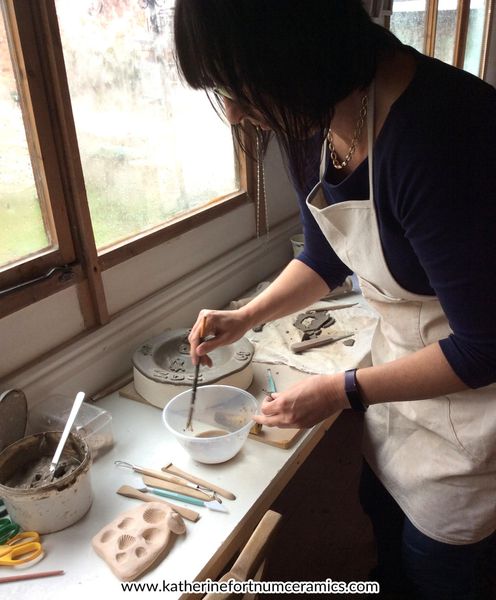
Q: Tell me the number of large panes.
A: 2